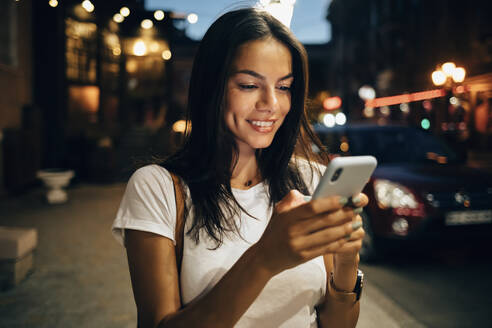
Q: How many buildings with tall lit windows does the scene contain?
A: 1